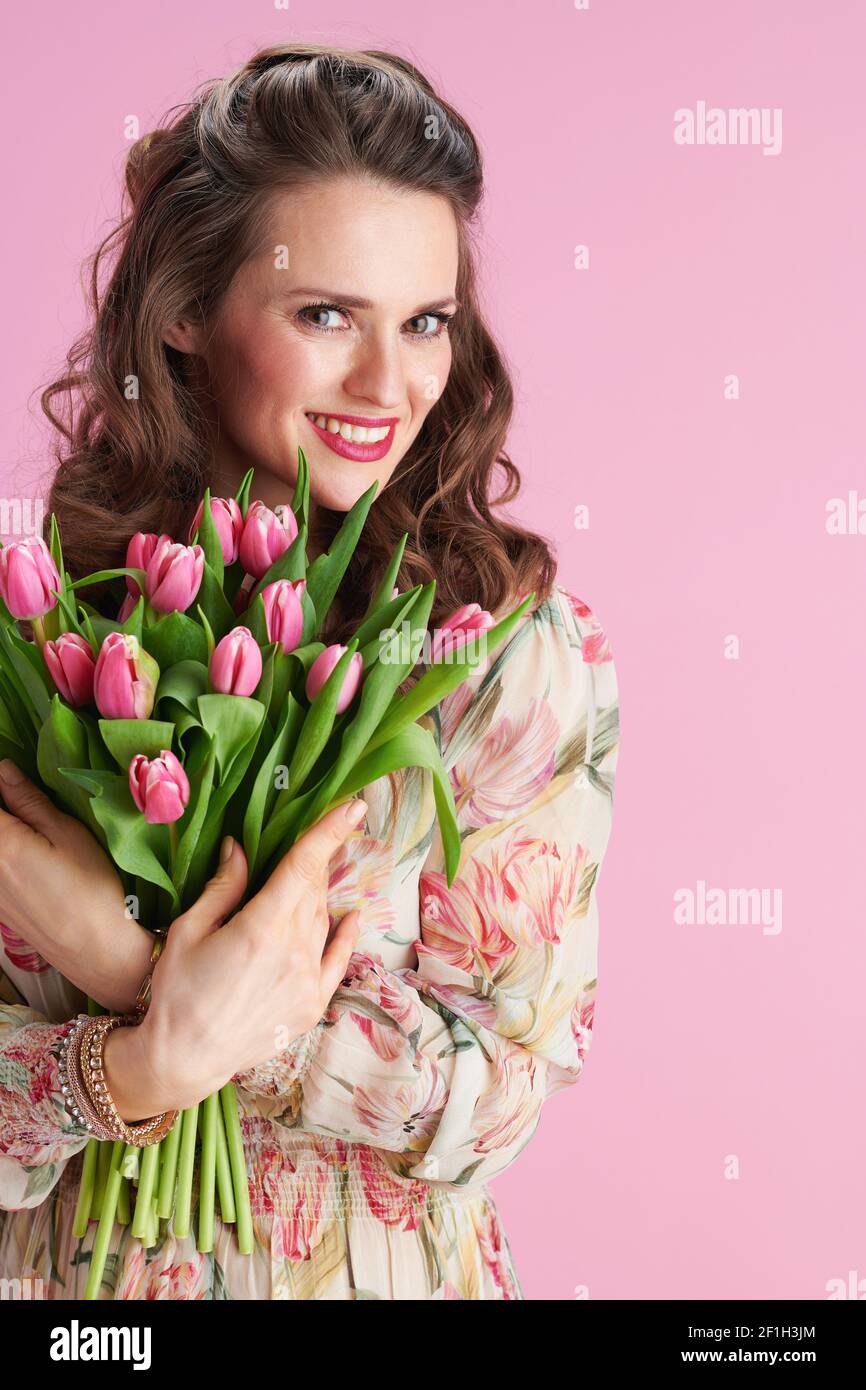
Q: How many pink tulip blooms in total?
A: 12